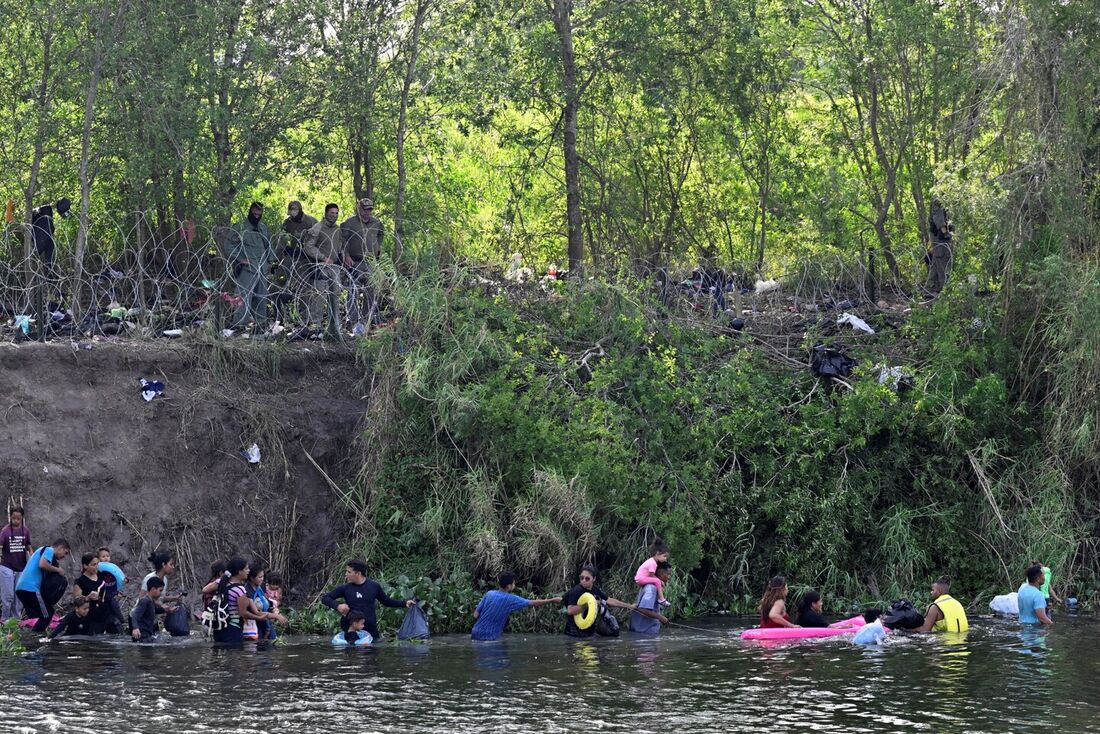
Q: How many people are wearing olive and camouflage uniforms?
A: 5